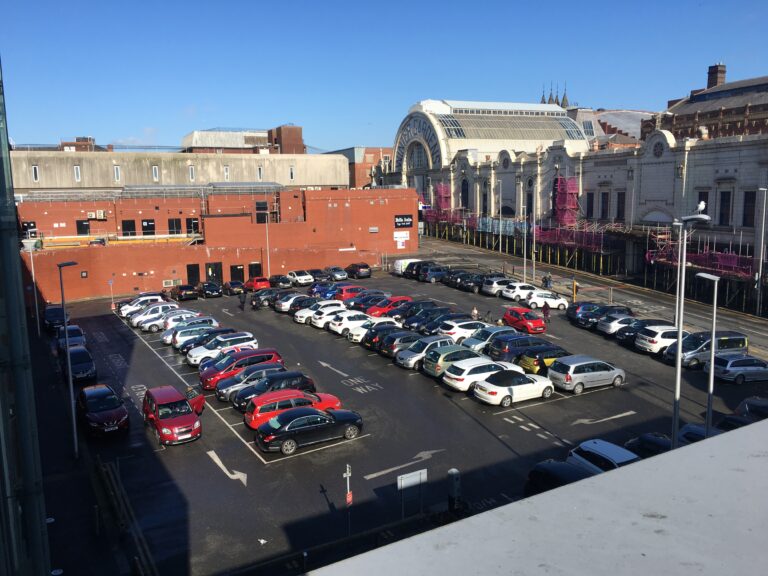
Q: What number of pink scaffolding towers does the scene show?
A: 2